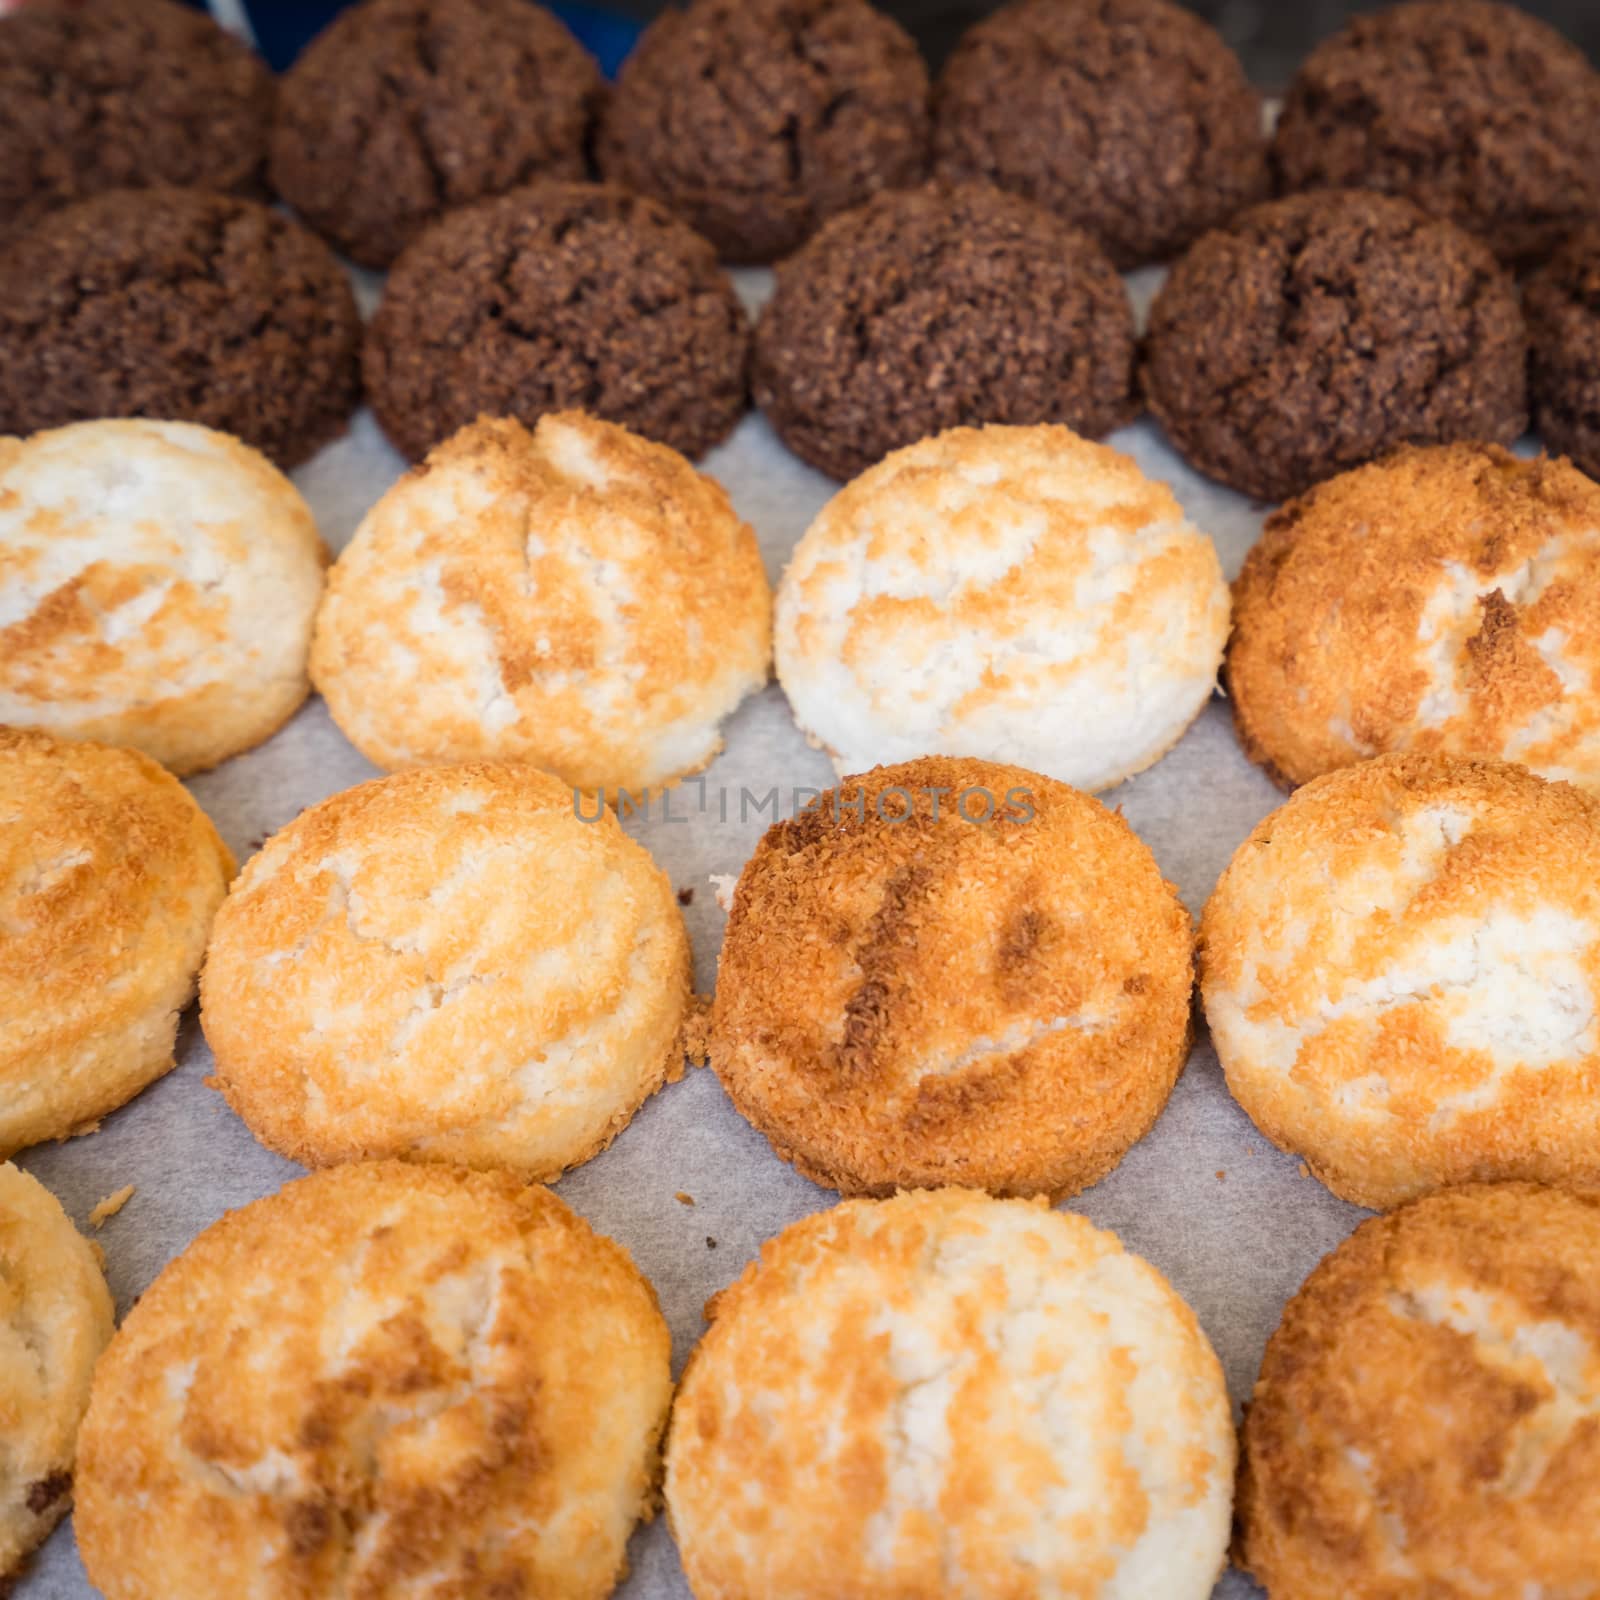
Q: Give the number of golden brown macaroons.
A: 12